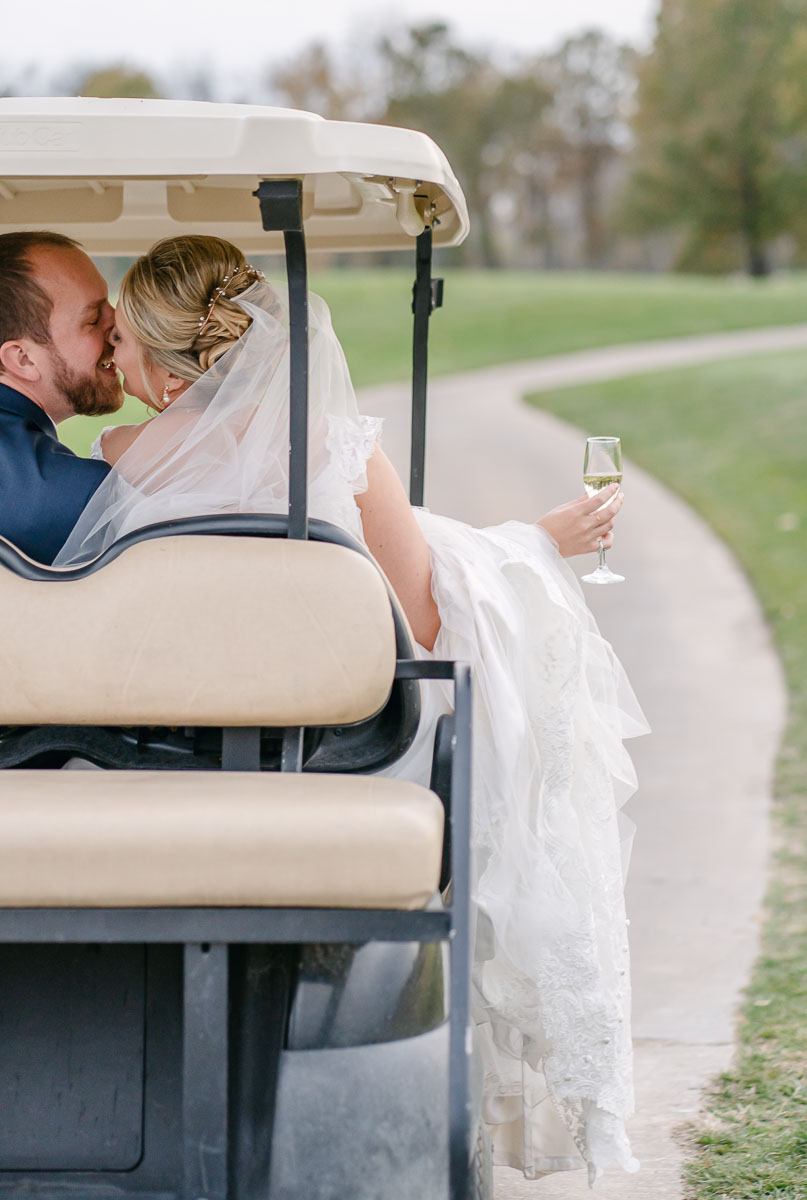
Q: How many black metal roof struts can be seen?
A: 2